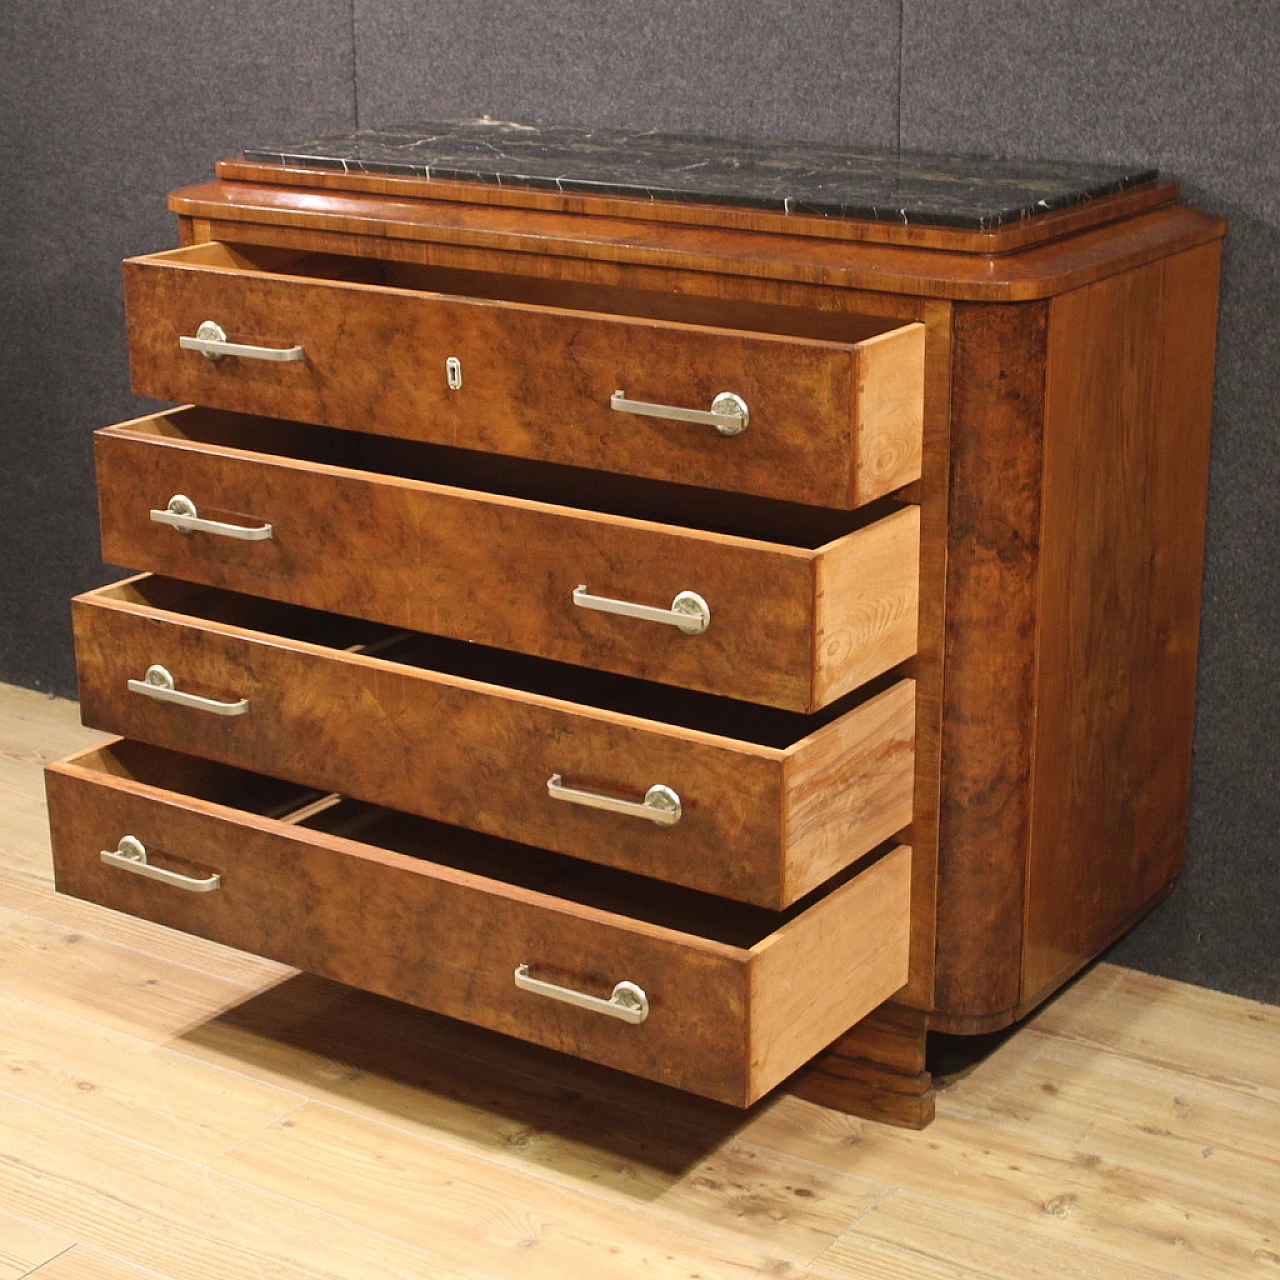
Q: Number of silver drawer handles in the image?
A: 8